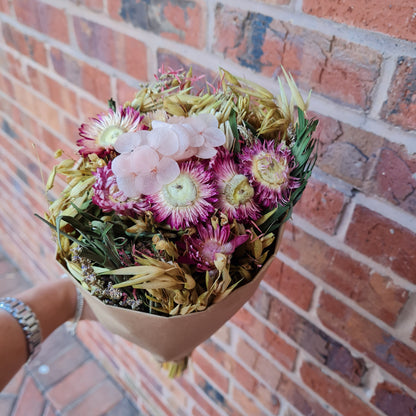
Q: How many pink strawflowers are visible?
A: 6